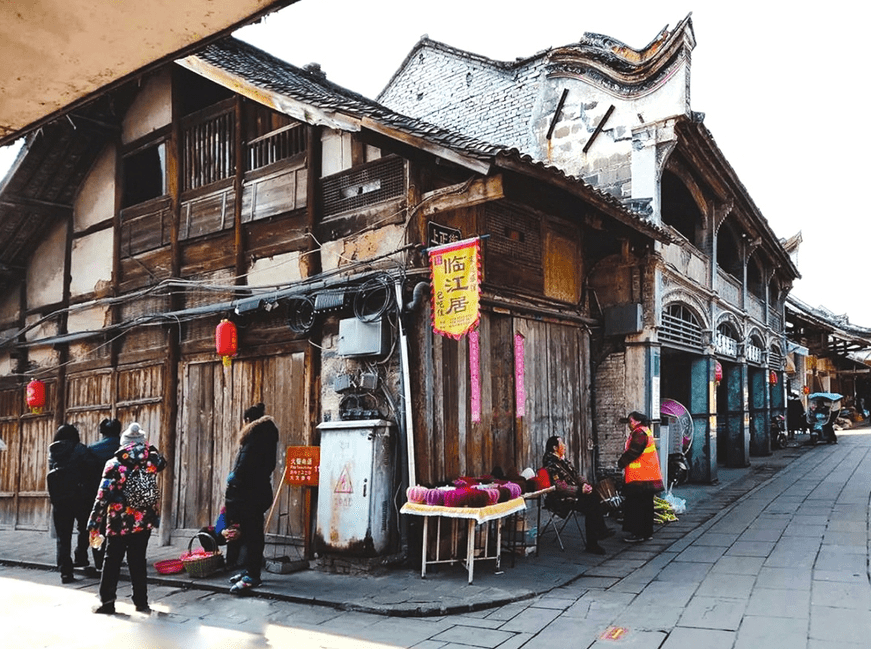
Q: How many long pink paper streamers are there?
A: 2